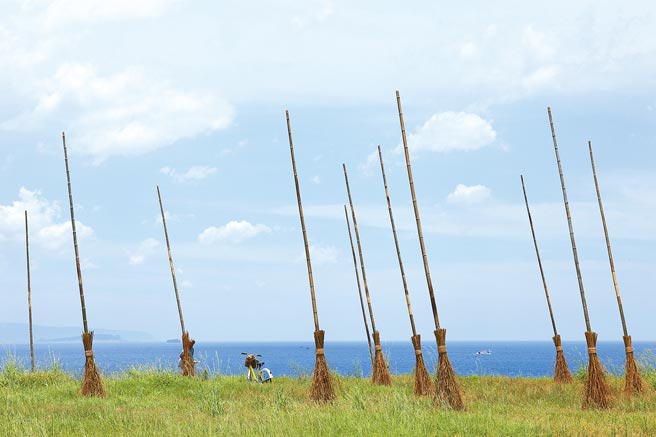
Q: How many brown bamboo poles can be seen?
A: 11